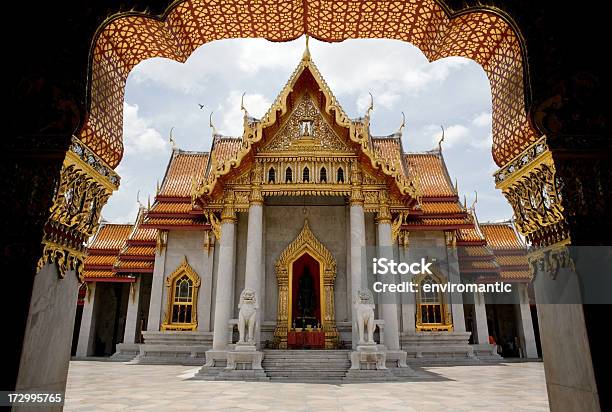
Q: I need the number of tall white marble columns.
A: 4